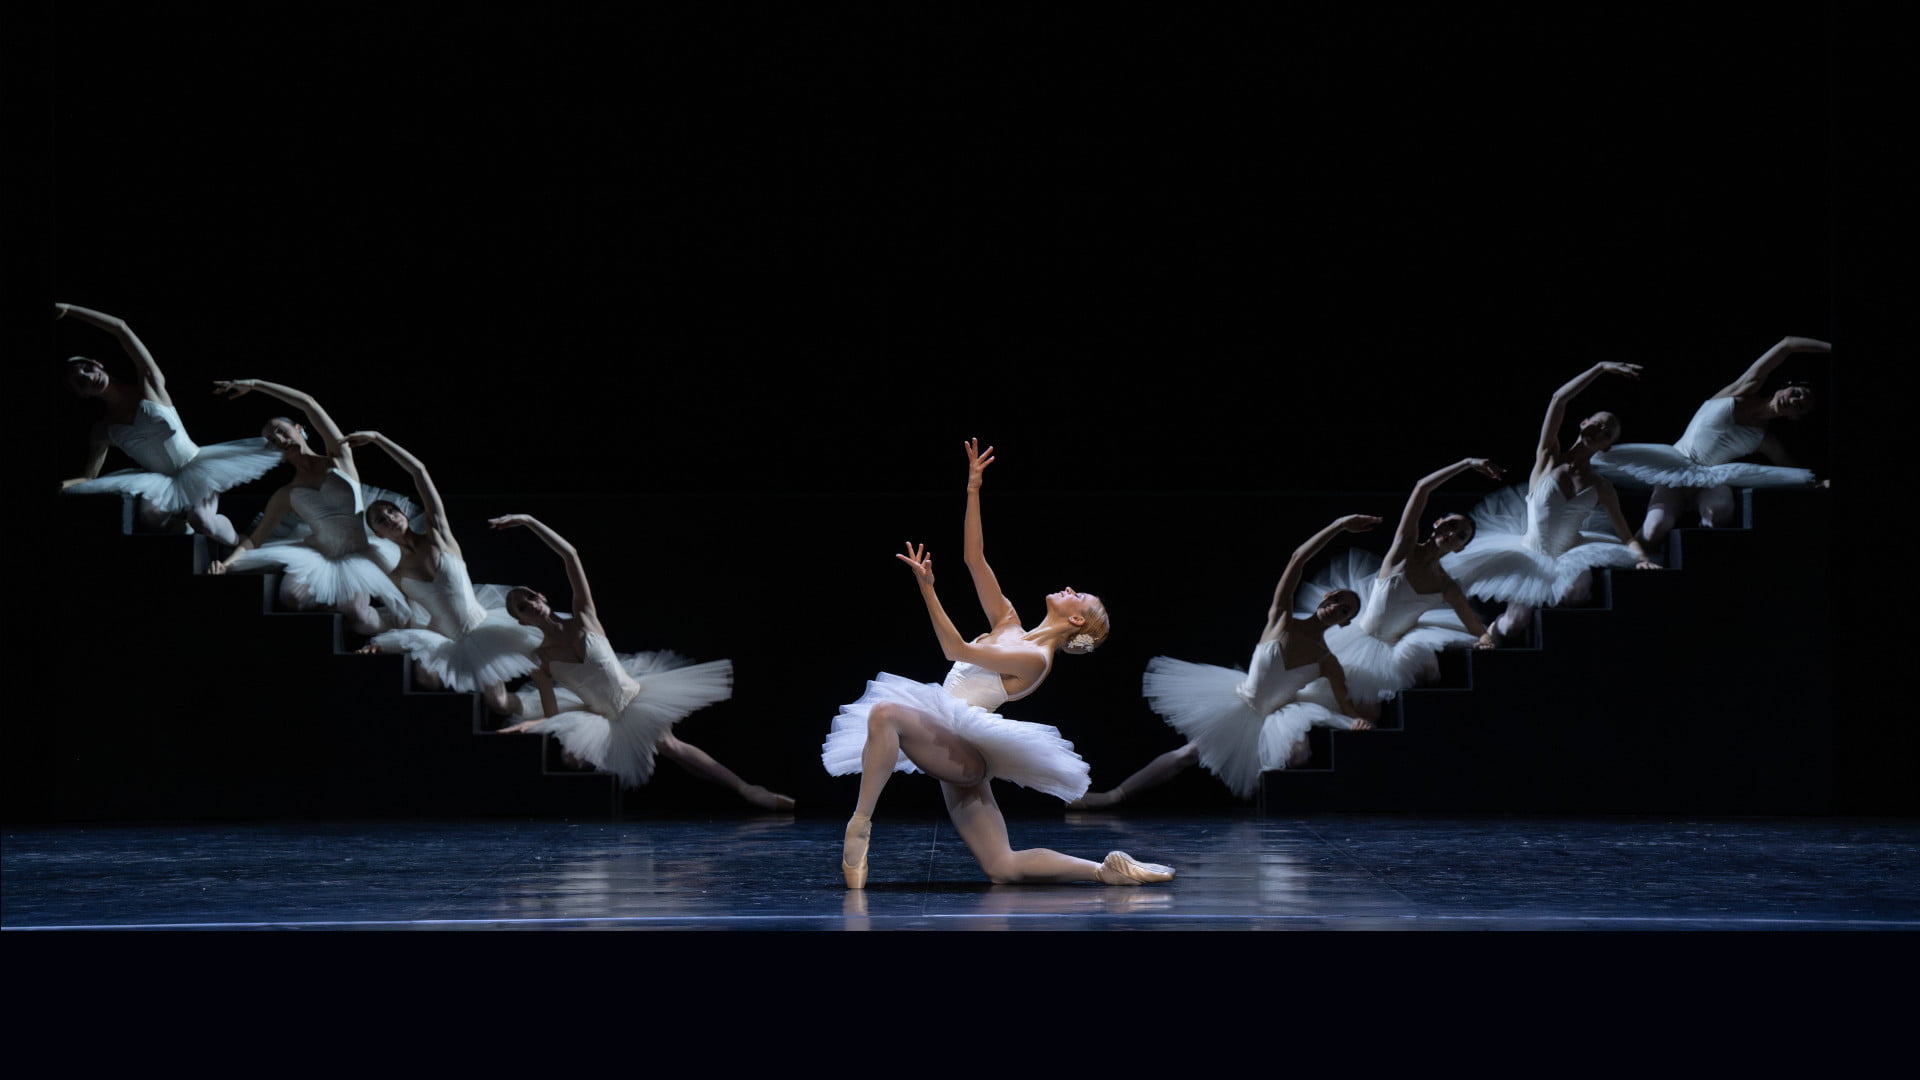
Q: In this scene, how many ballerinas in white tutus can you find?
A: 9